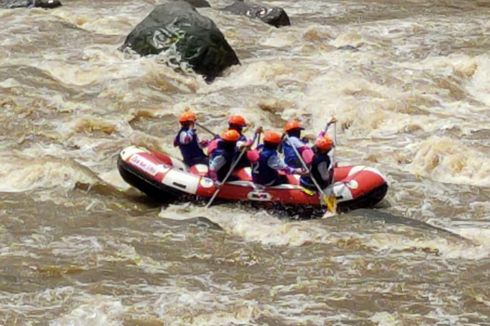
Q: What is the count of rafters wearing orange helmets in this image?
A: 6